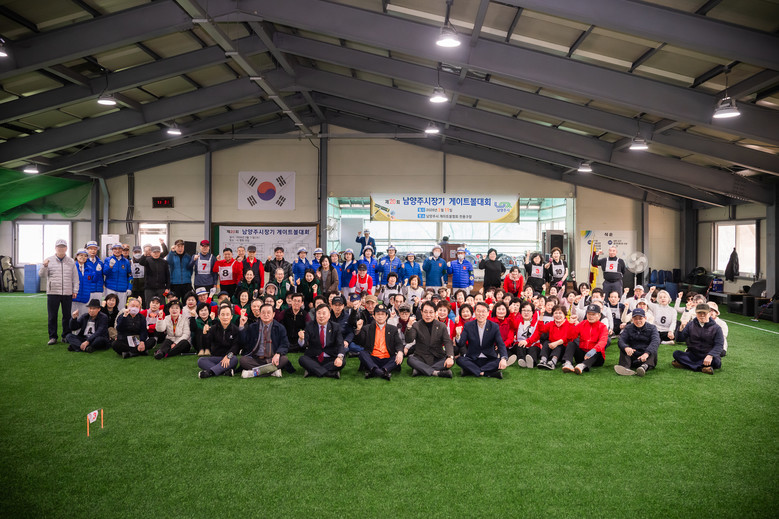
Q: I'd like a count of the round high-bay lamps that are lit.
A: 10